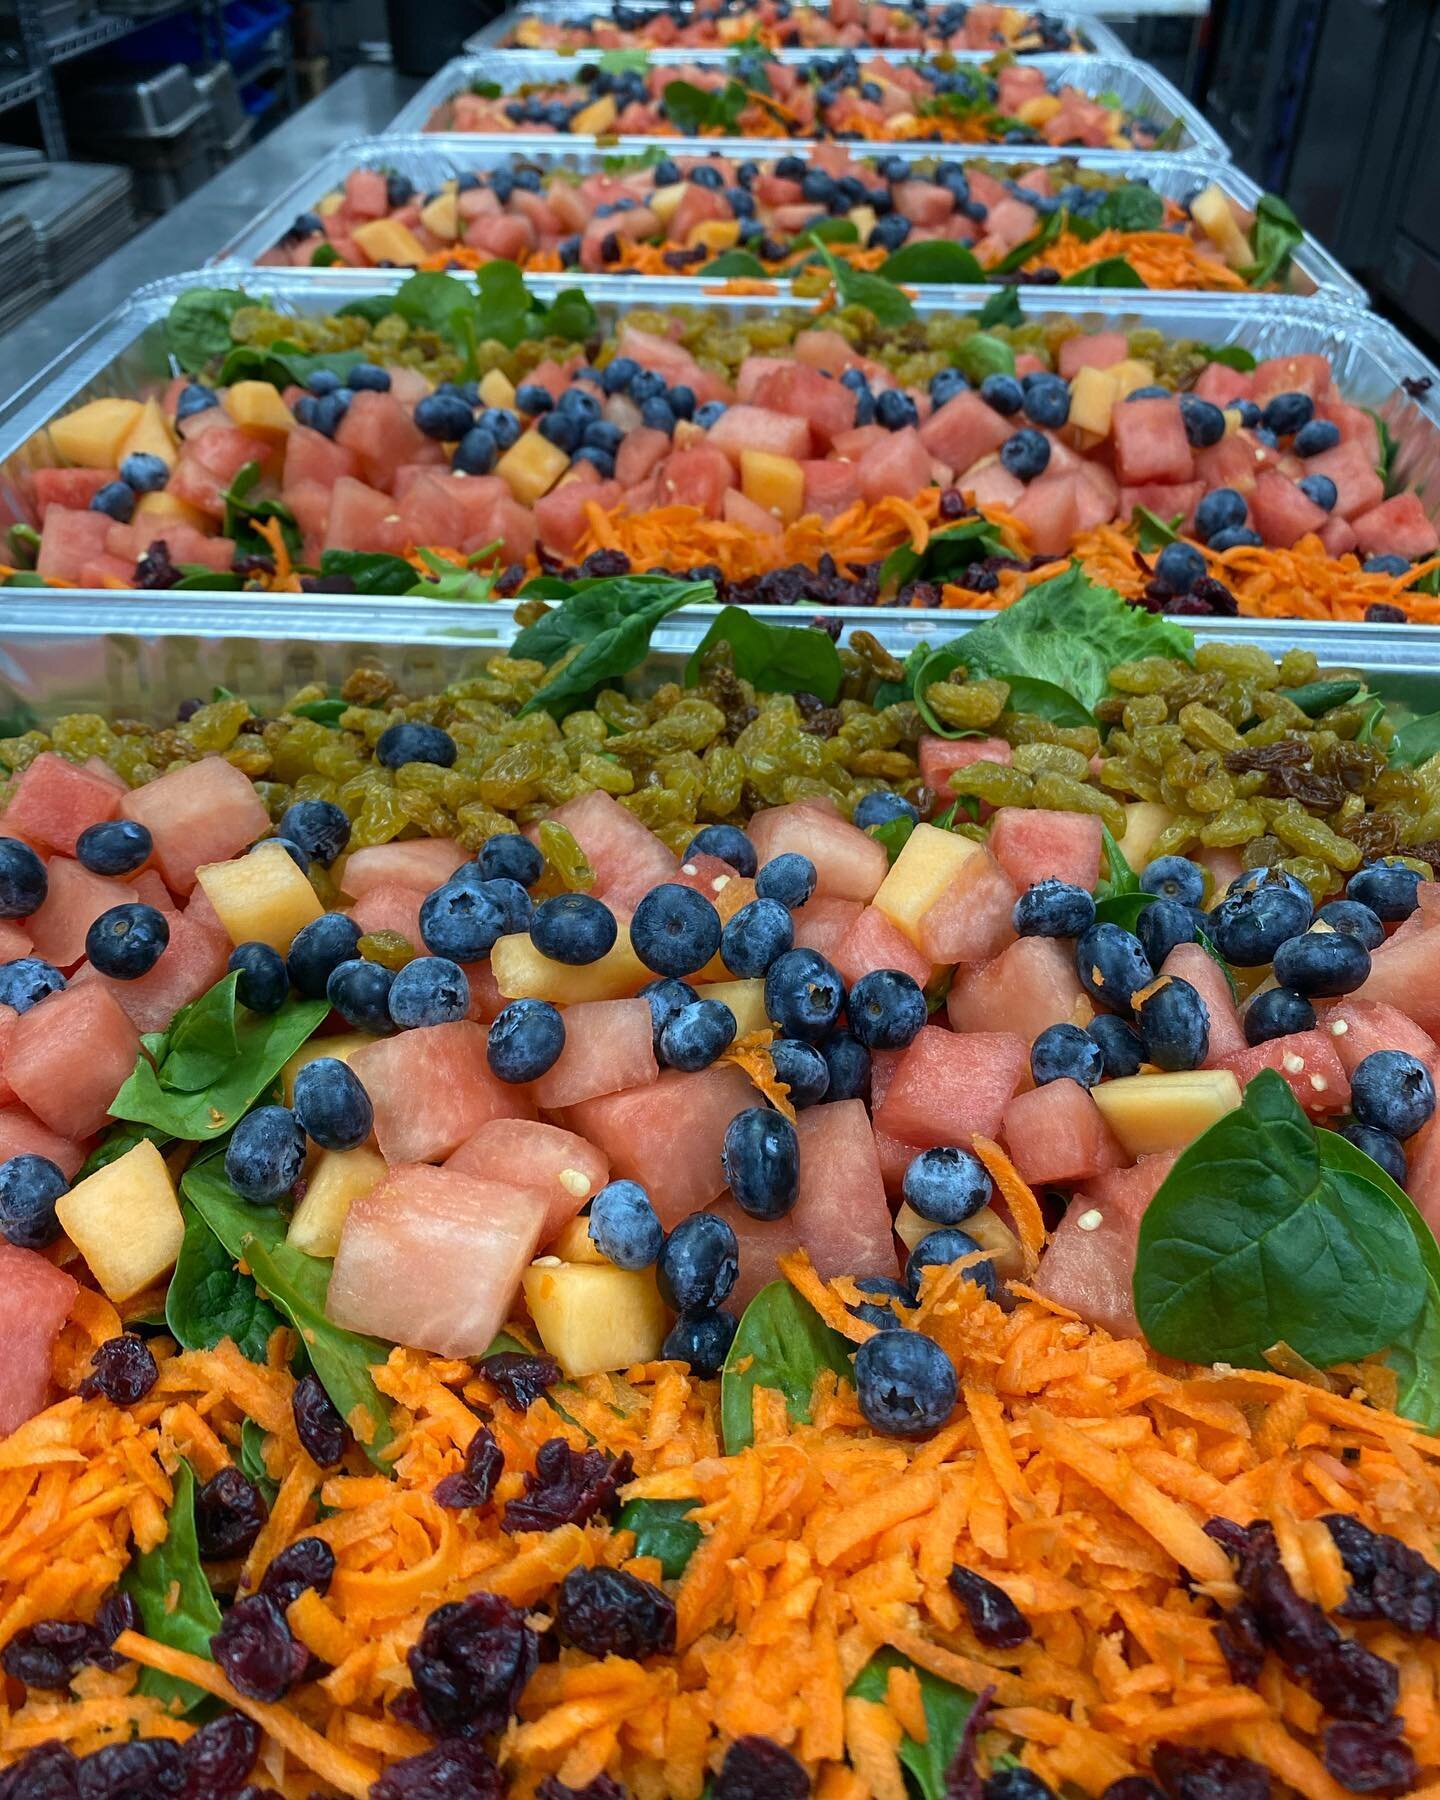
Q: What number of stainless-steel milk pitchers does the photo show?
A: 0